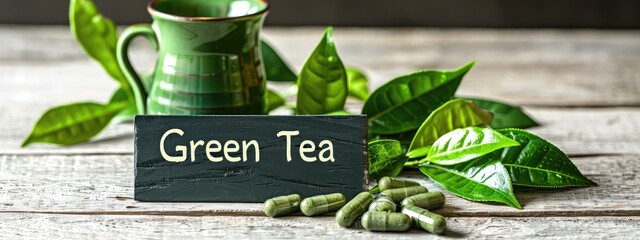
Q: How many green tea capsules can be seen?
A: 9